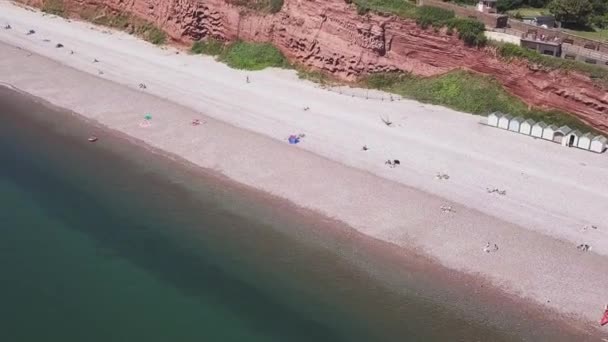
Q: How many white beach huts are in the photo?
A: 10